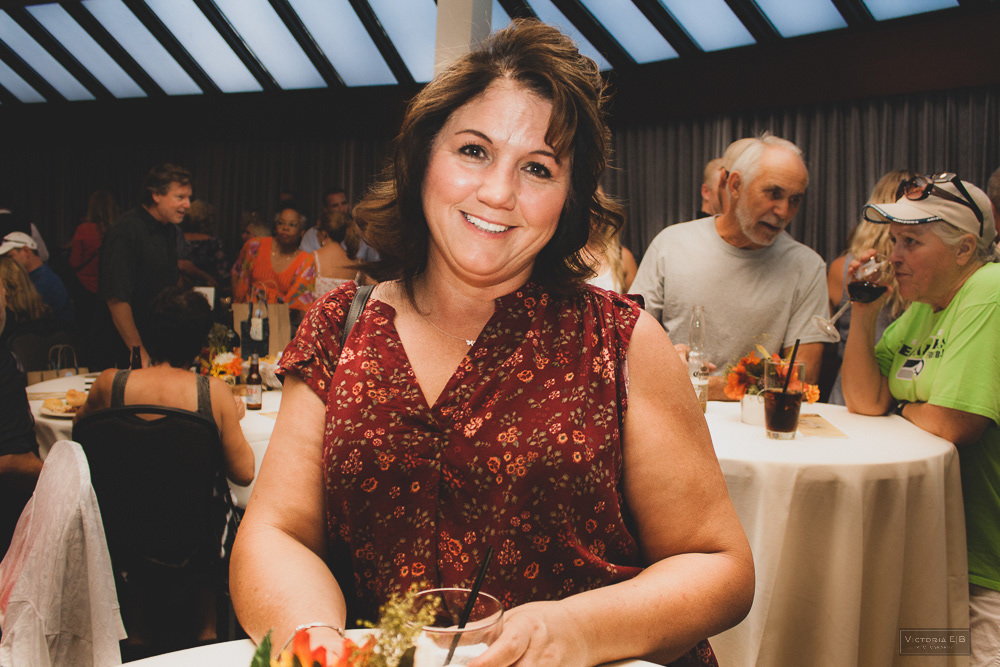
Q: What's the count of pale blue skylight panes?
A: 14